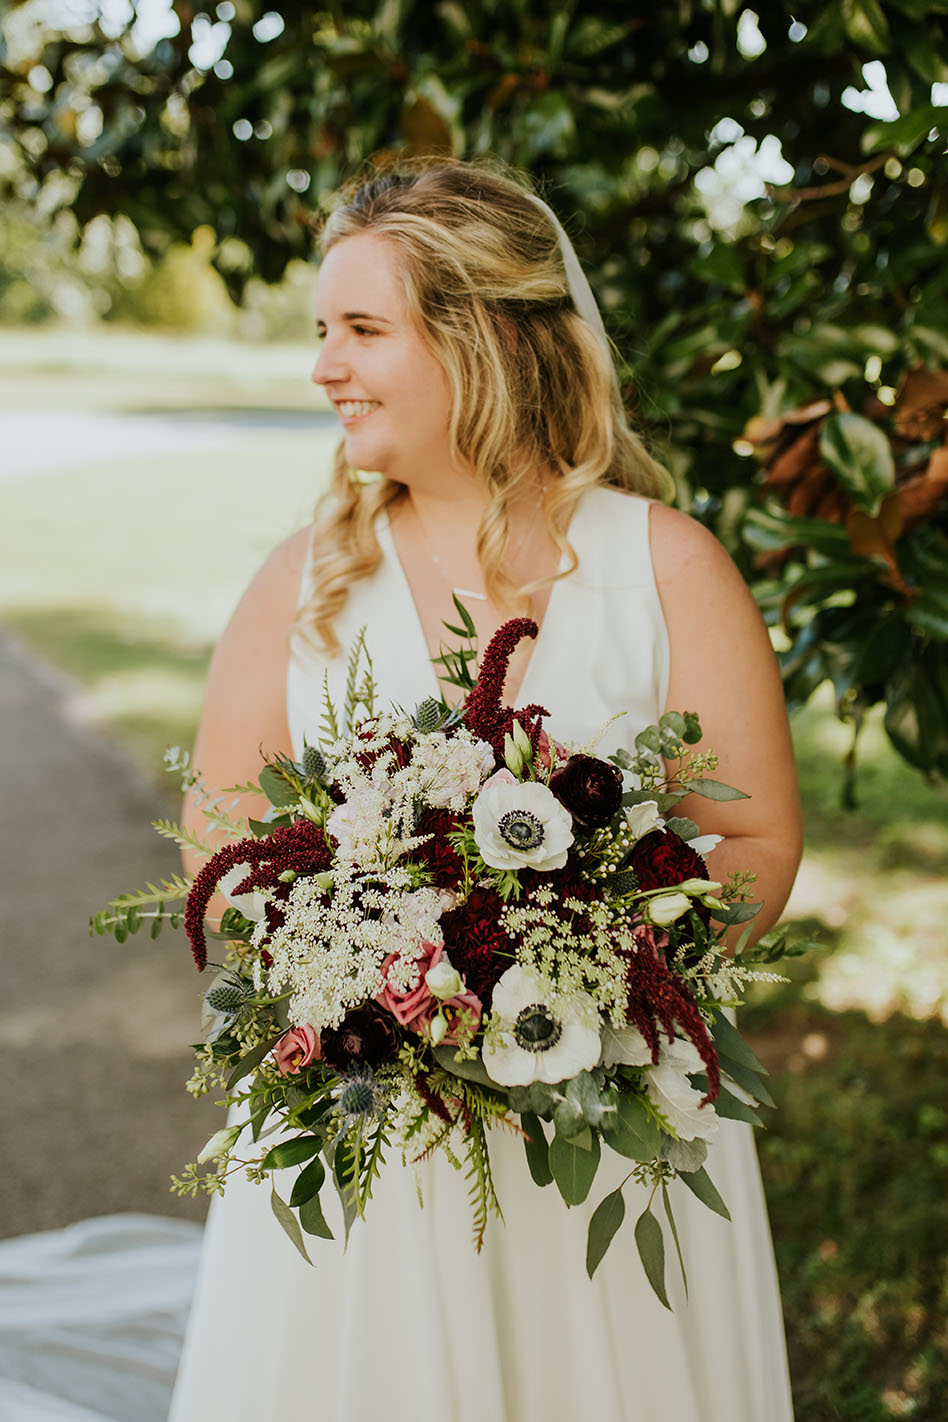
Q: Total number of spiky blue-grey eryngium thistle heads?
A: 5